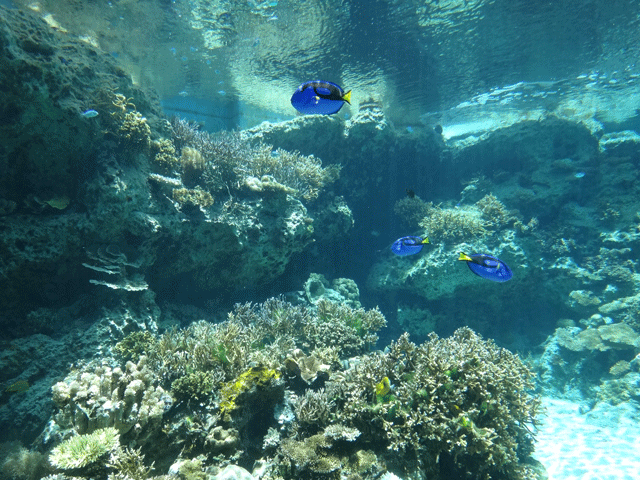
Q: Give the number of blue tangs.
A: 3